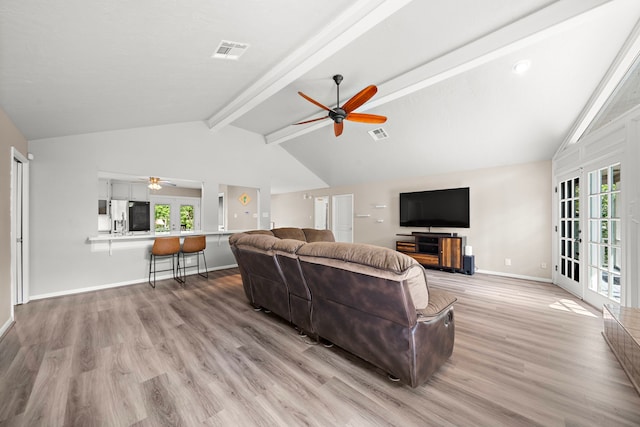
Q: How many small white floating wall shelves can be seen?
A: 3